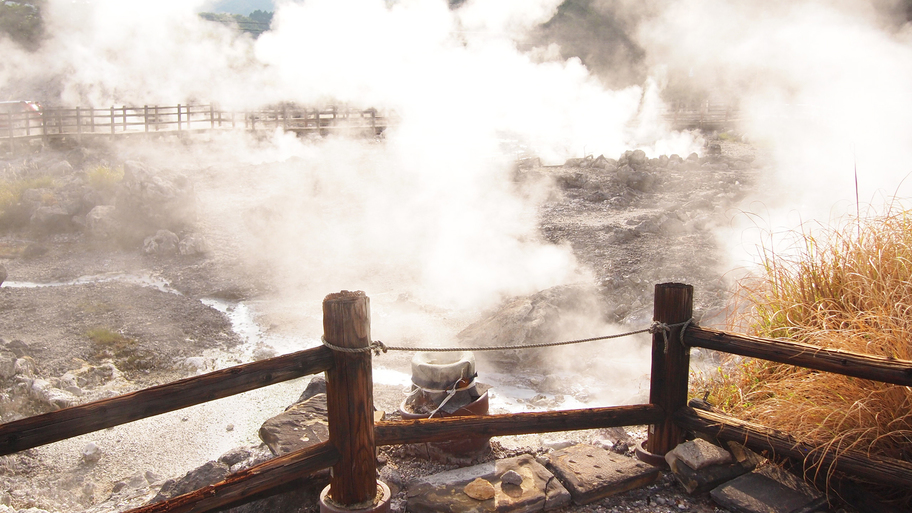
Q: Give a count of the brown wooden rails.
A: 5